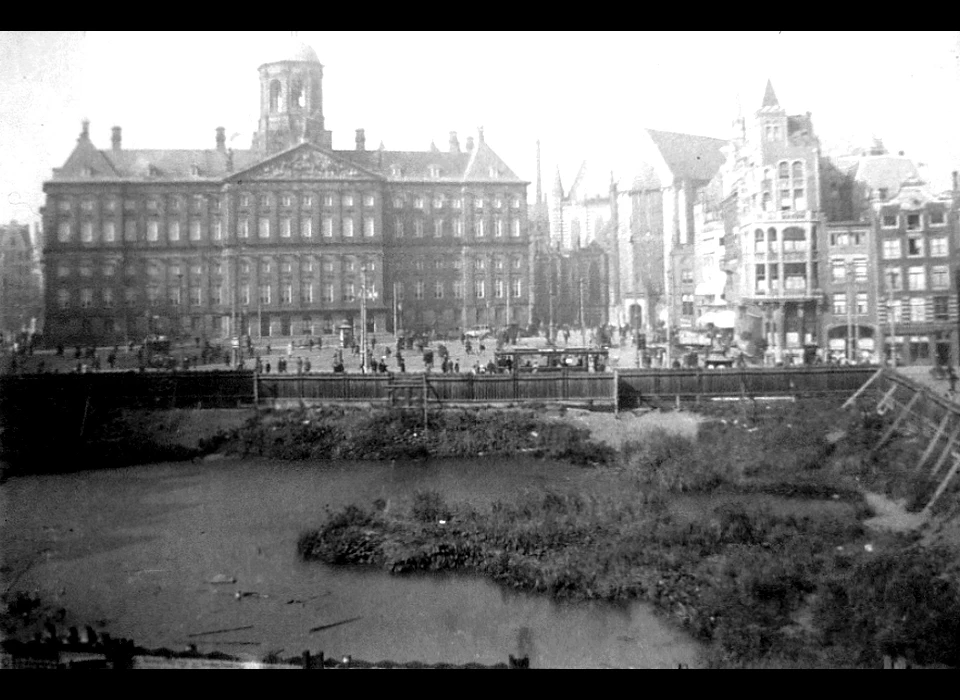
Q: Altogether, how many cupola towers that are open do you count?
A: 1